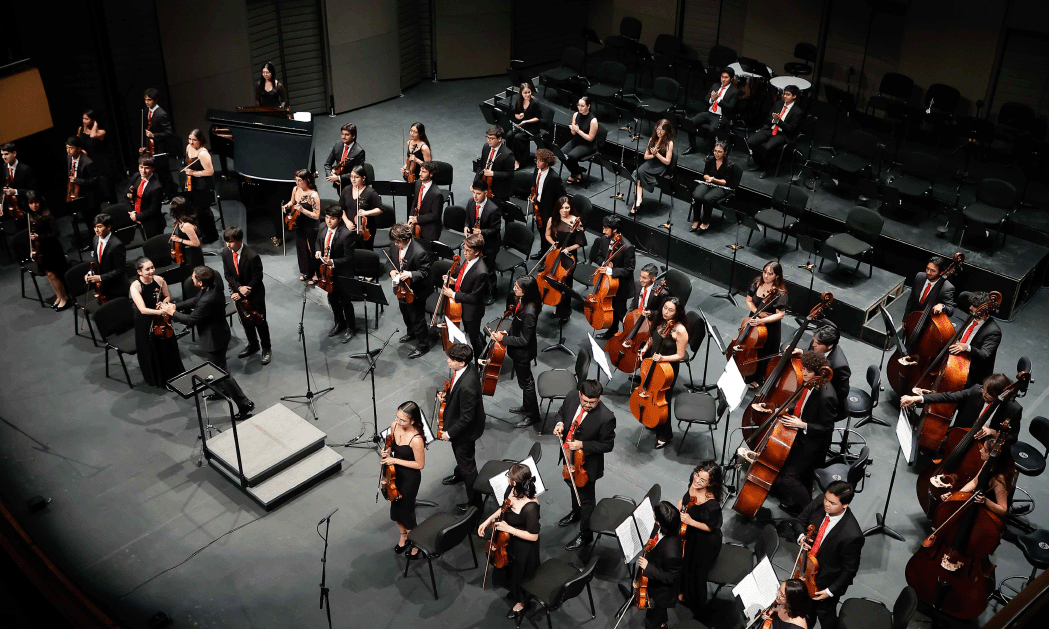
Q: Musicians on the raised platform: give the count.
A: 6